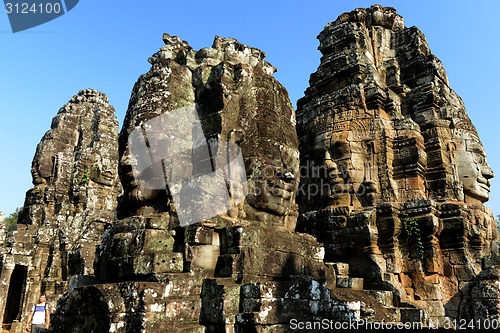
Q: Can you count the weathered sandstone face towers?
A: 3